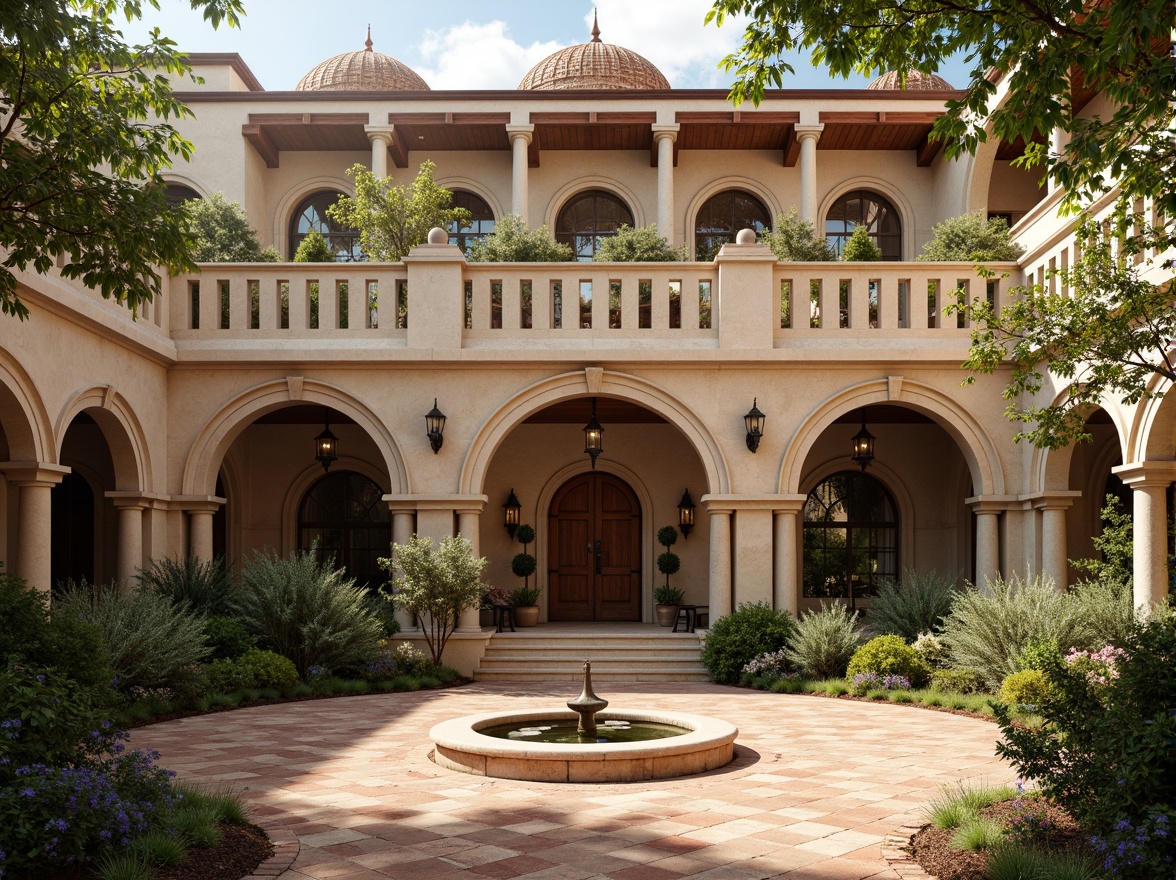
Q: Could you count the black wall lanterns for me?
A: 4